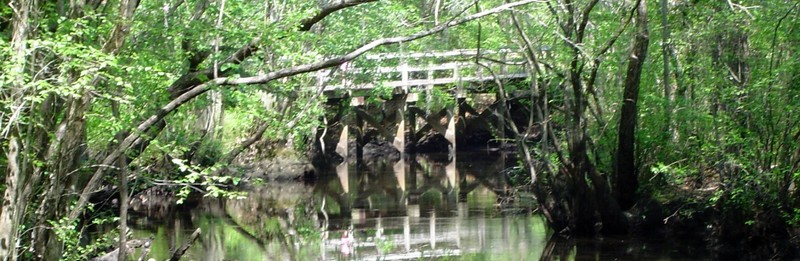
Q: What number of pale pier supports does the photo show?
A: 3